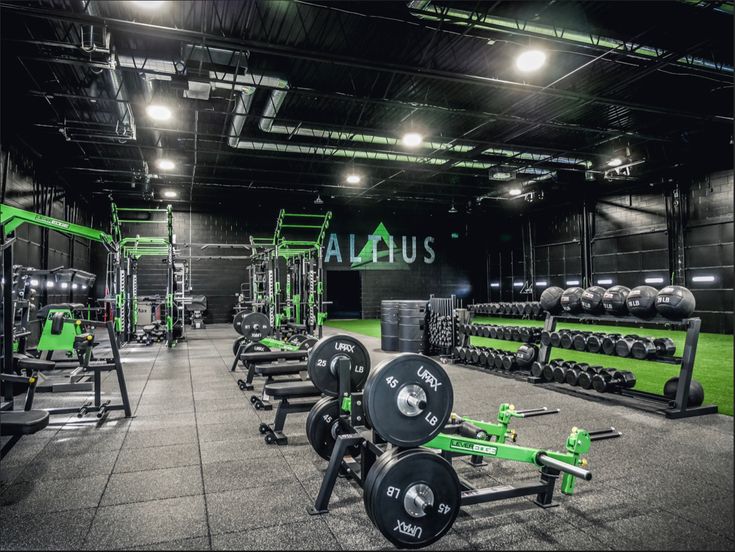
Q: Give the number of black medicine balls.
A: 8